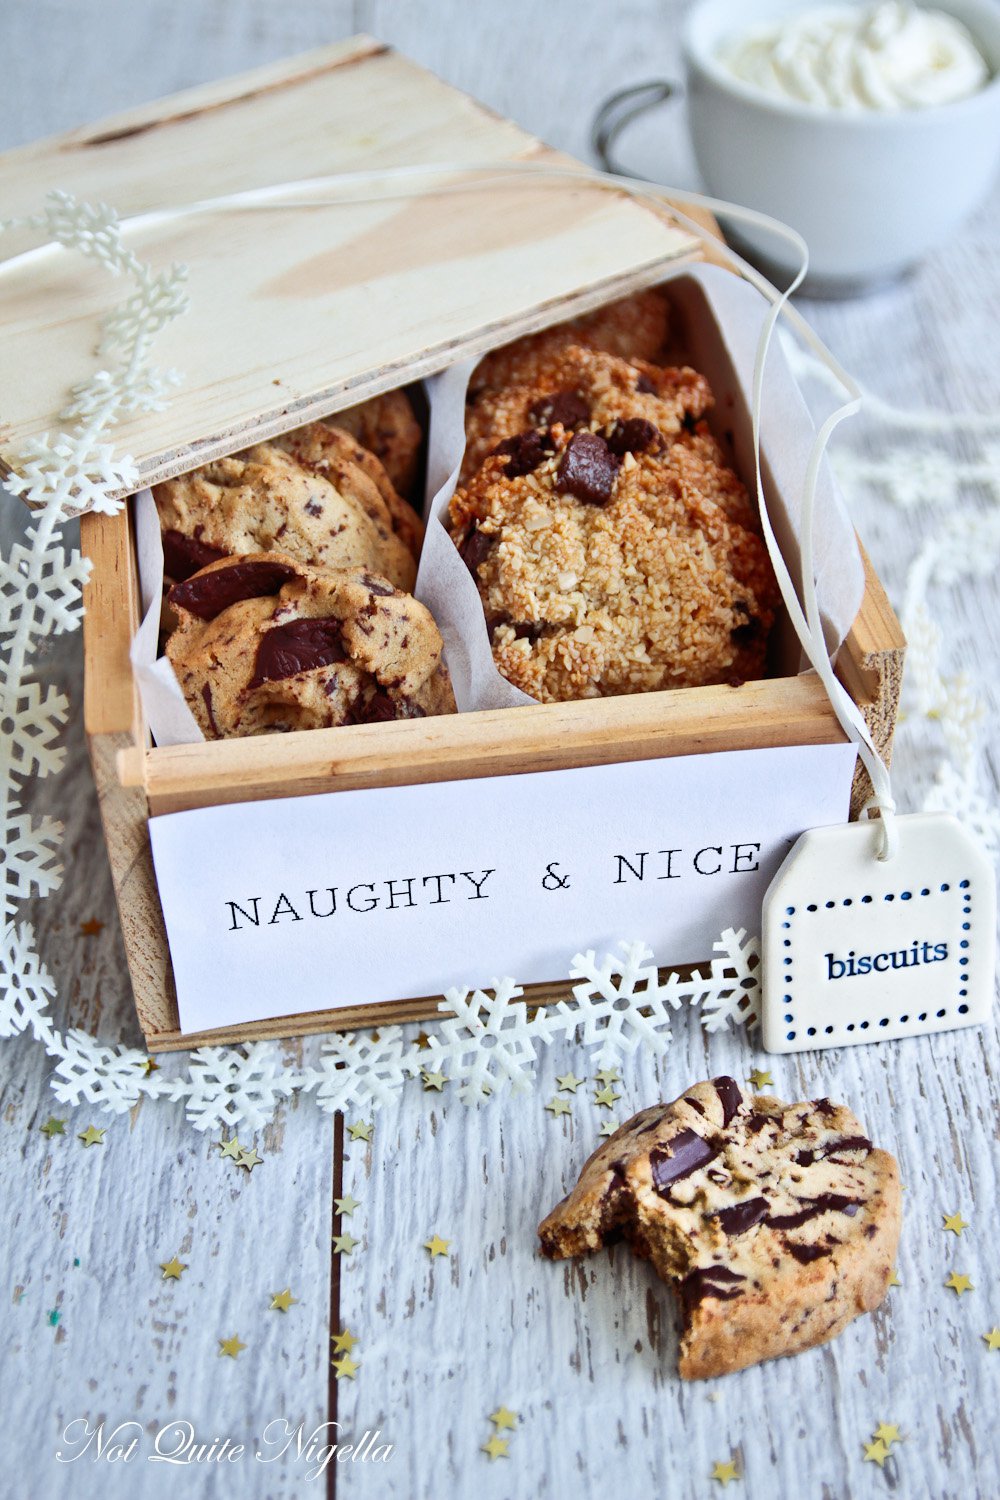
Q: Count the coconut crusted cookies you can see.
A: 3